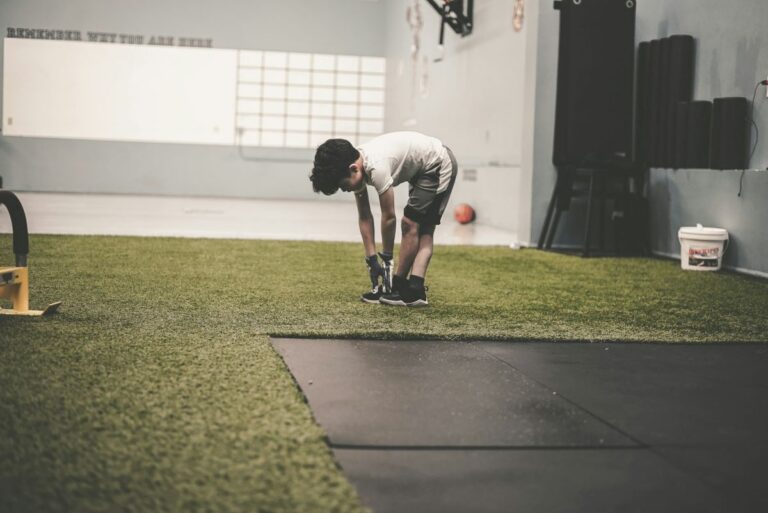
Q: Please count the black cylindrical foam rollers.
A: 7